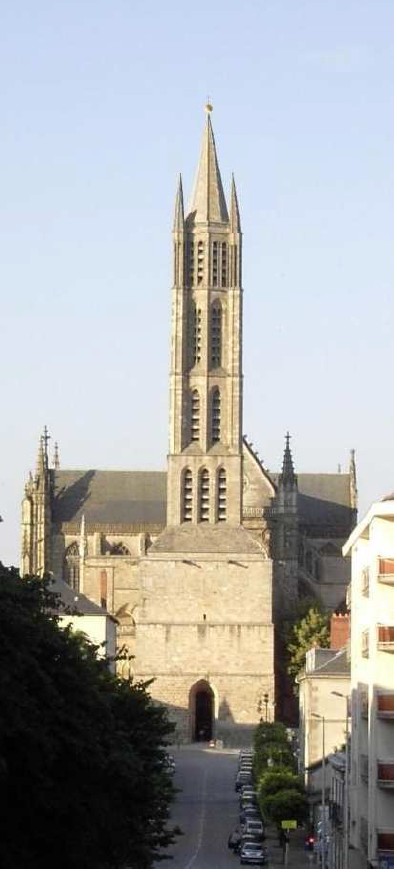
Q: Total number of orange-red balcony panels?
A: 5